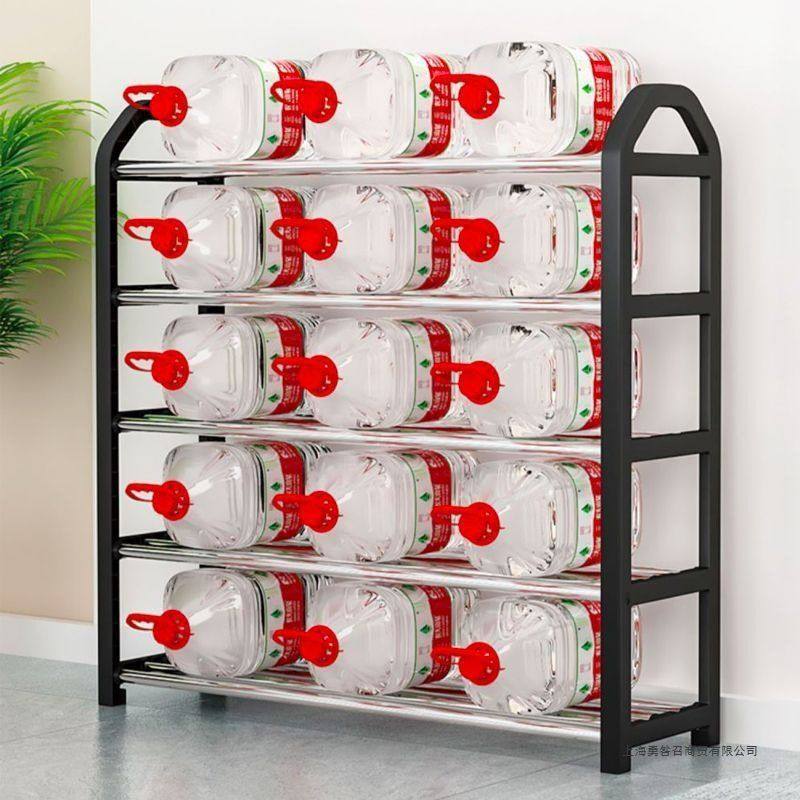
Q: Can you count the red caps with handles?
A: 15